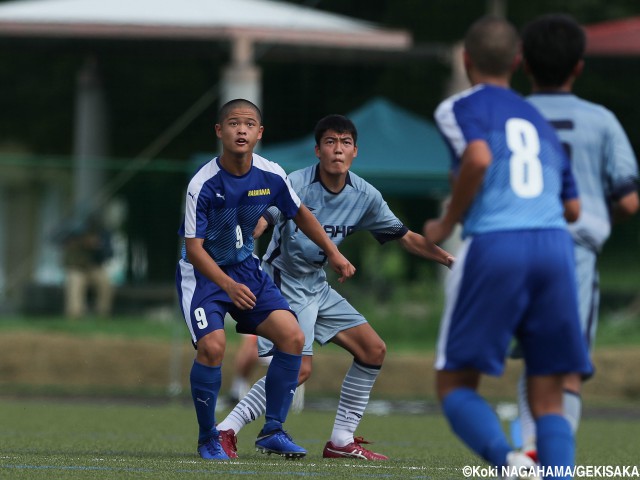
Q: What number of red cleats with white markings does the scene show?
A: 2